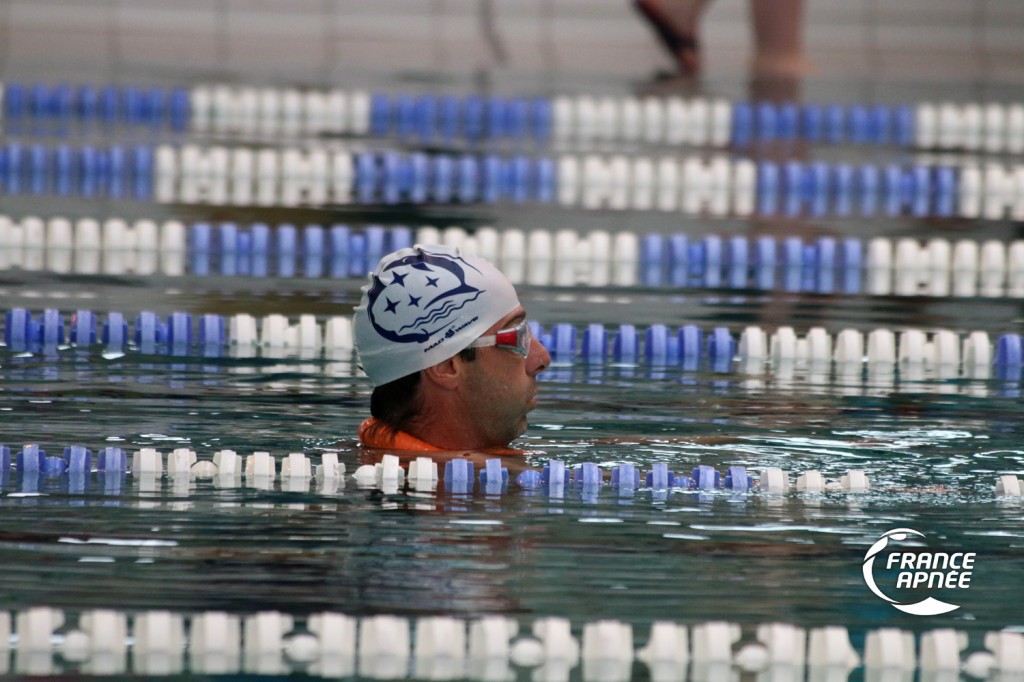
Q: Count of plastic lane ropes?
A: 6